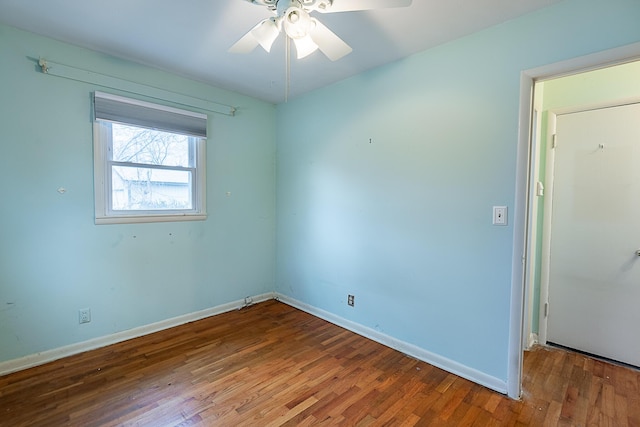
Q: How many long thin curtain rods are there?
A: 1